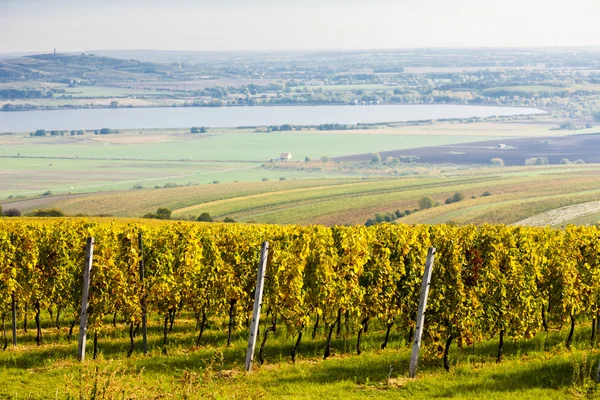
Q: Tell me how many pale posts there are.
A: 3